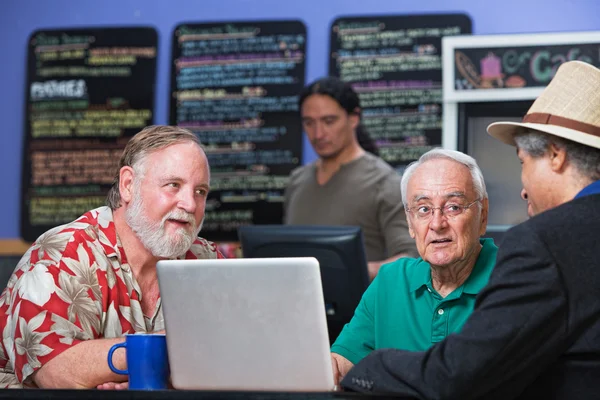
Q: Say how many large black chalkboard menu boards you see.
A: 3